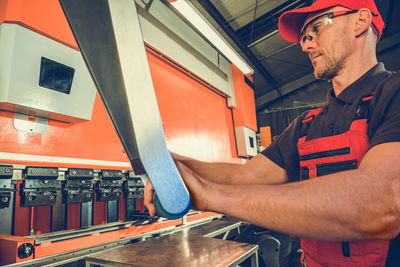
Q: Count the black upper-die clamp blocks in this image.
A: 5